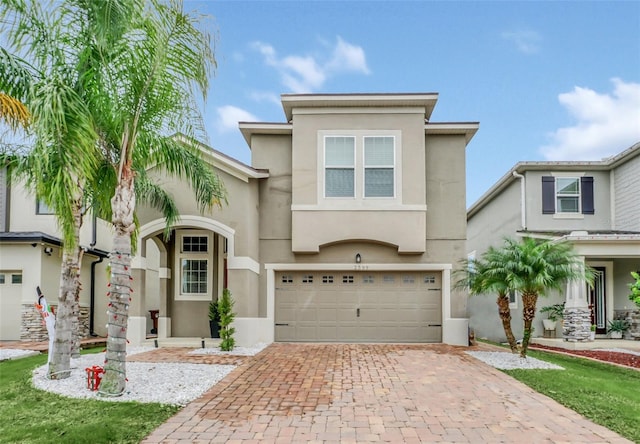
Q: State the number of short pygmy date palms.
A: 2